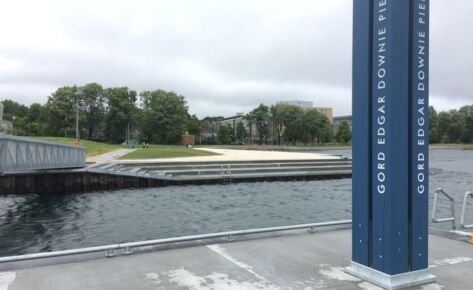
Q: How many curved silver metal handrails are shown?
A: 2